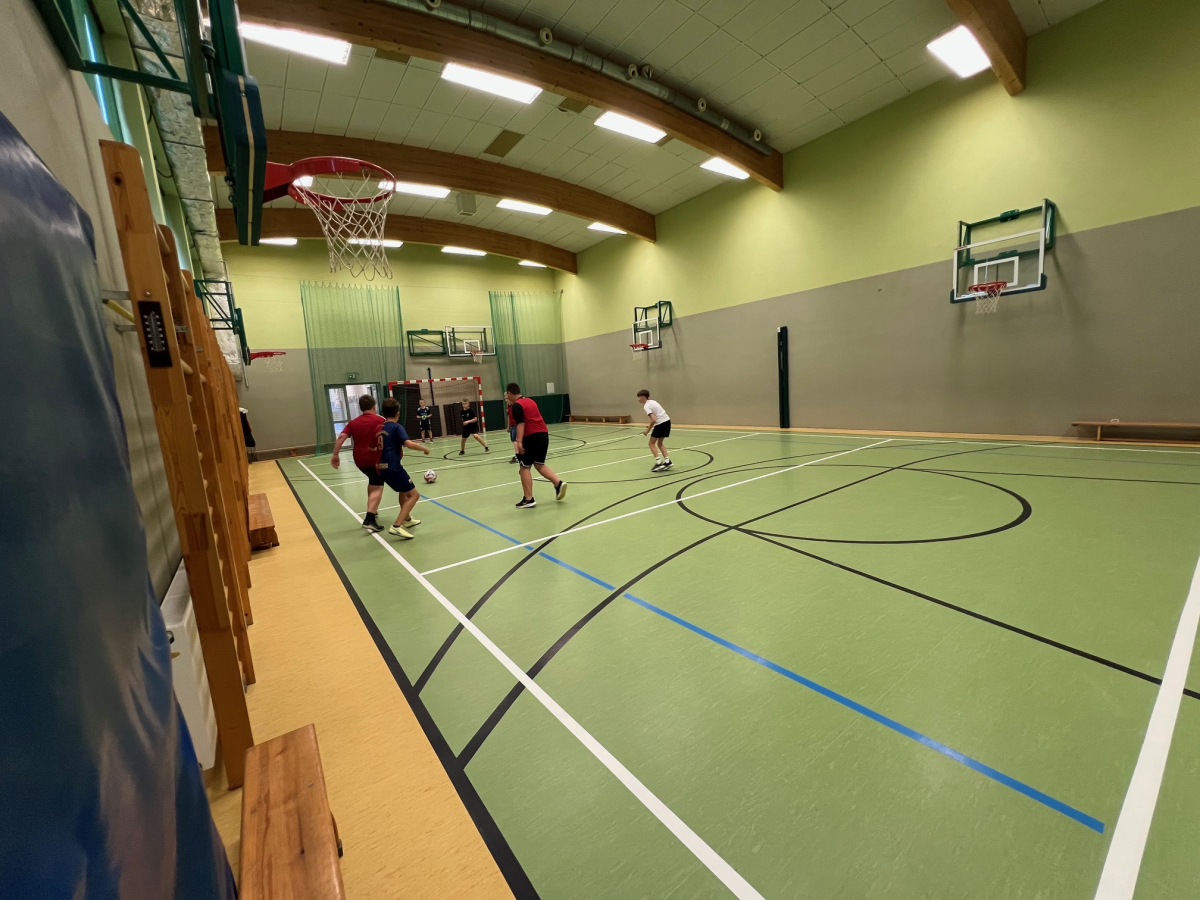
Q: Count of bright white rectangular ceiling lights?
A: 13